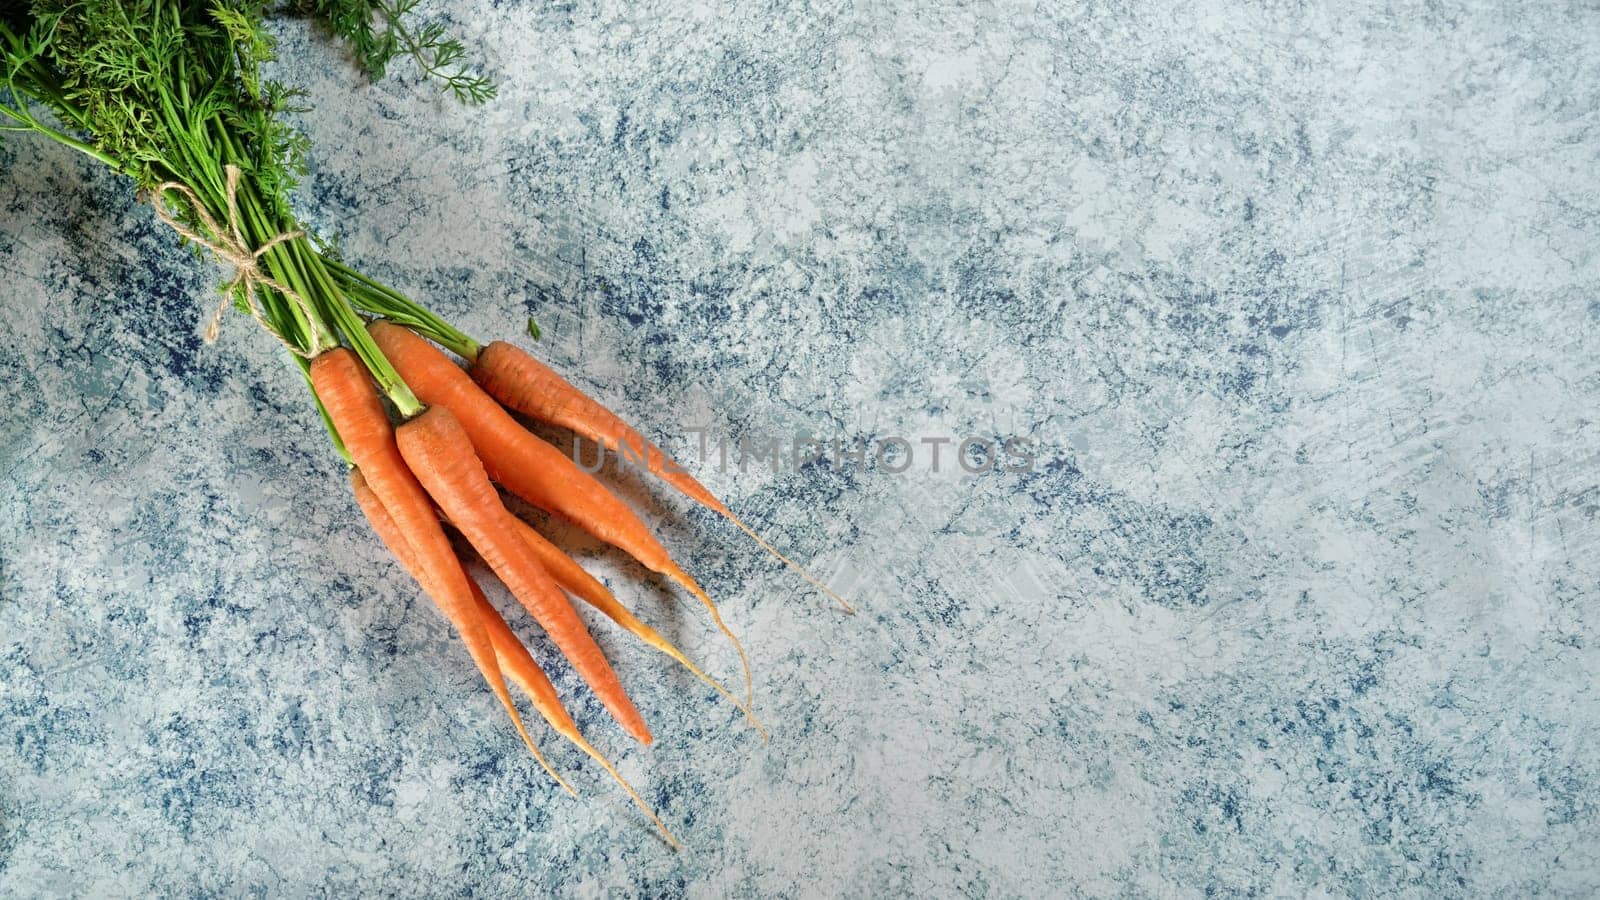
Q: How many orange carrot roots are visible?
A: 6